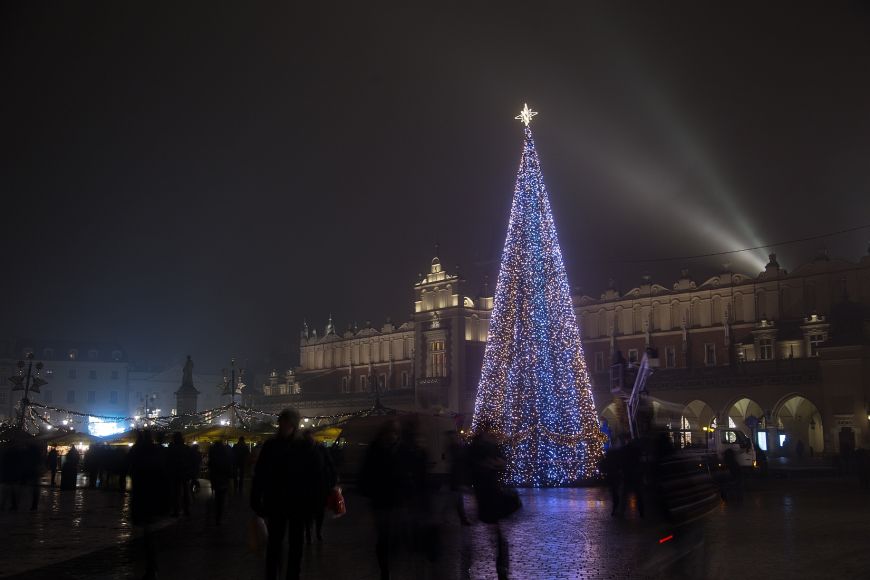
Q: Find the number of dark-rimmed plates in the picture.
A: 0